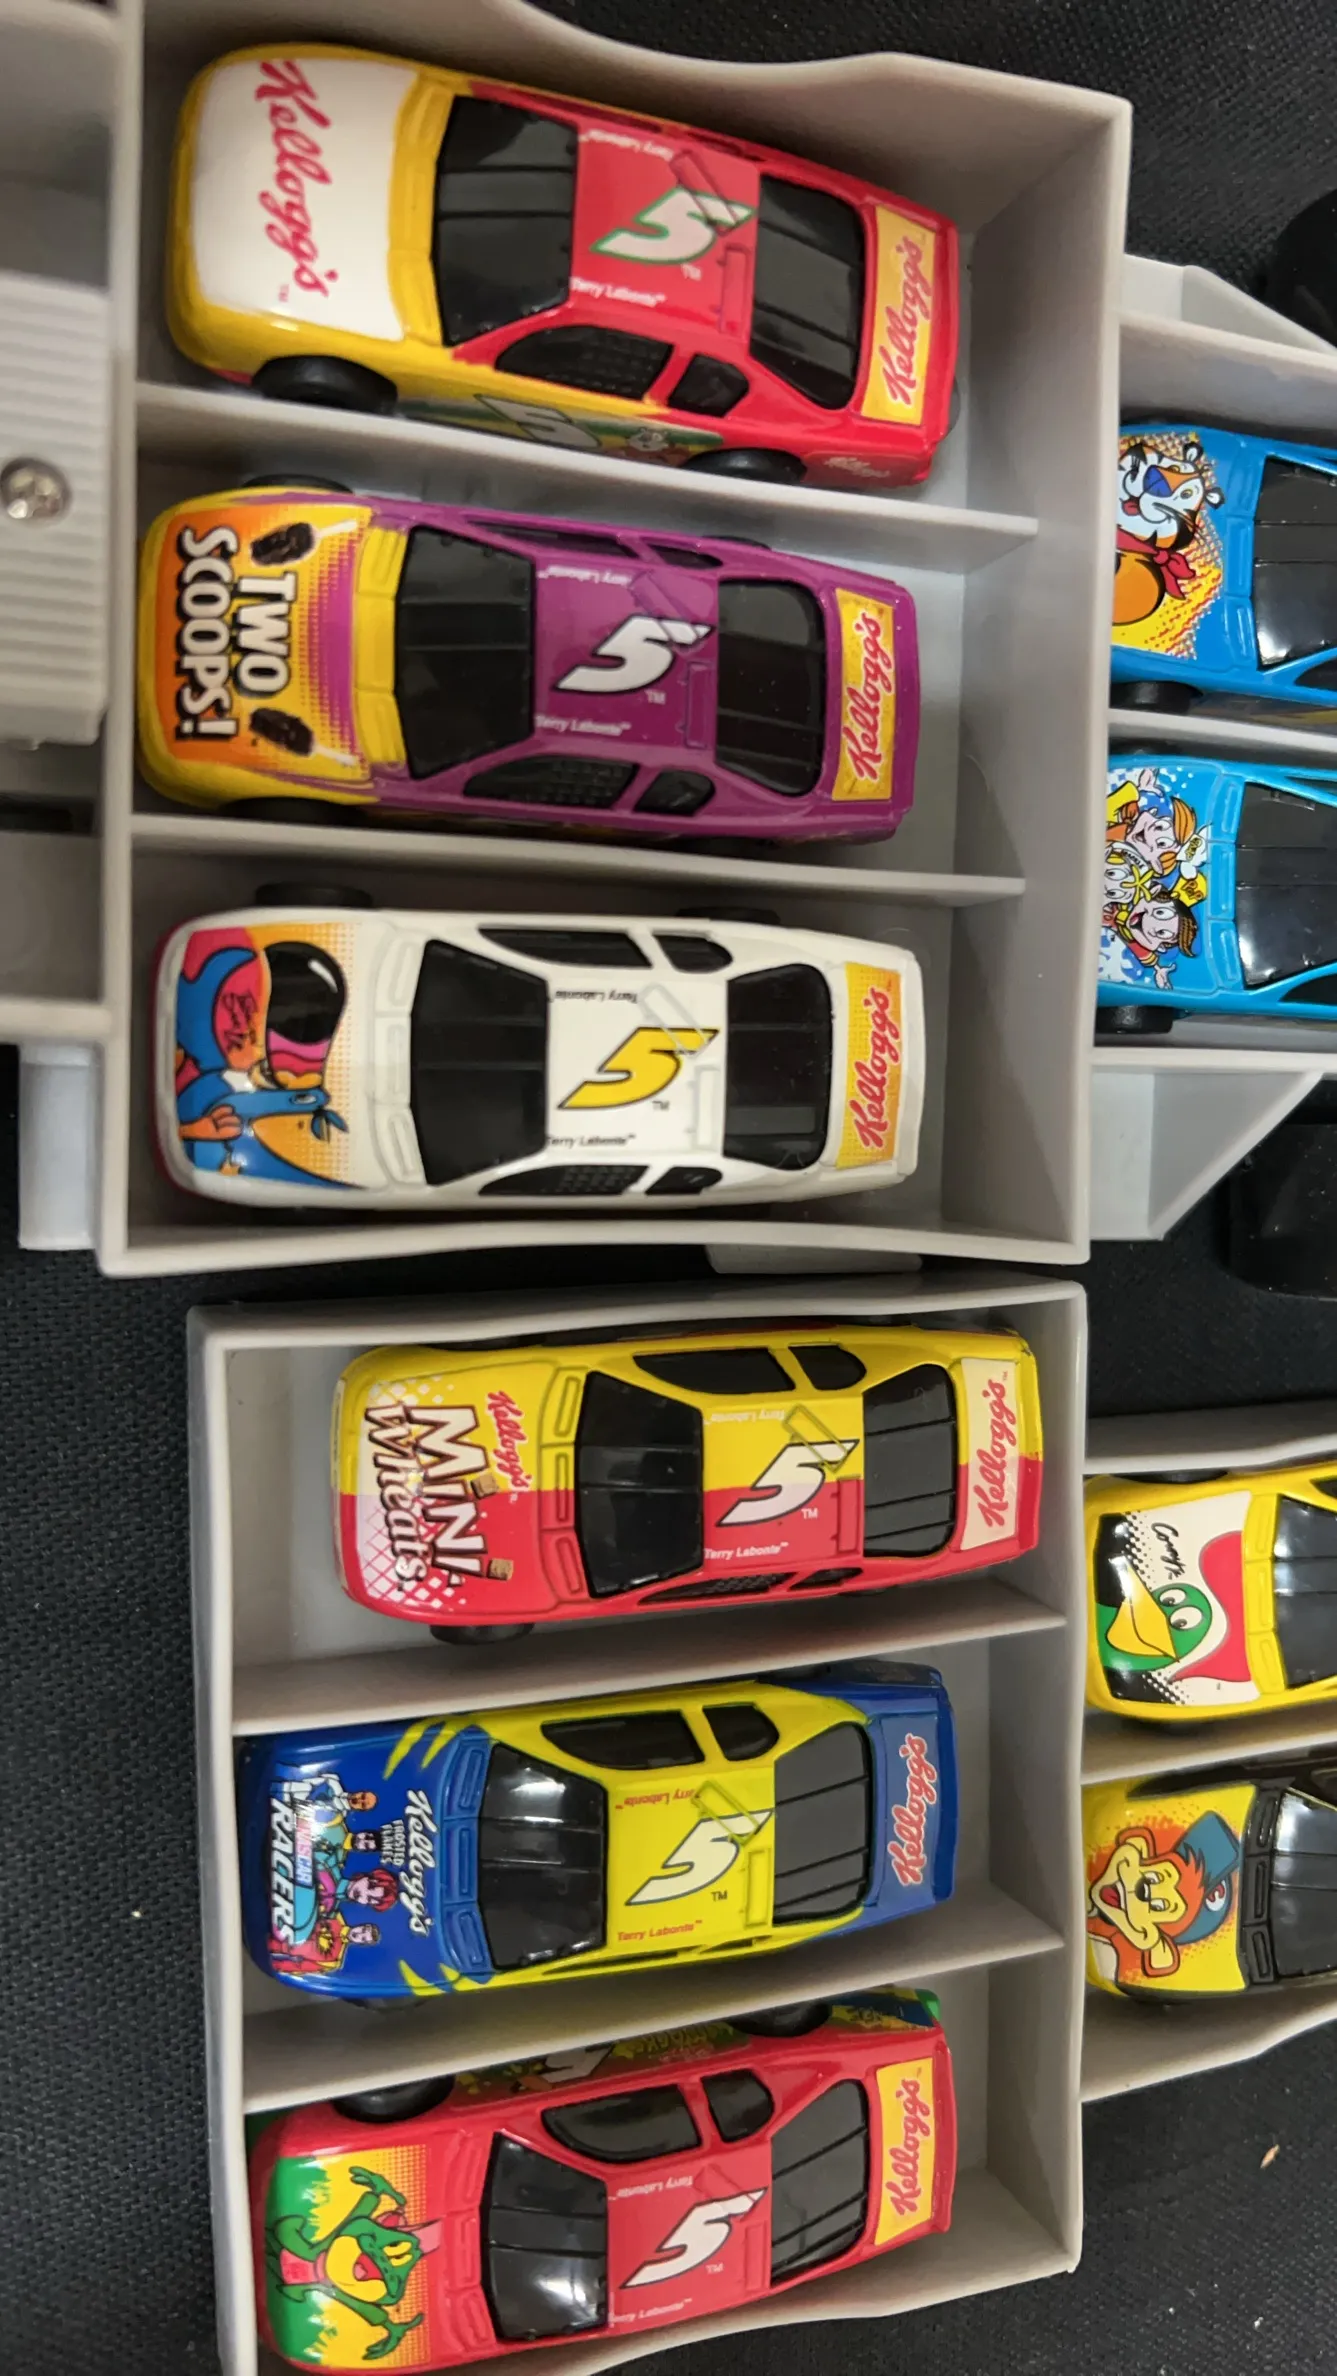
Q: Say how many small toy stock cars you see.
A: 10